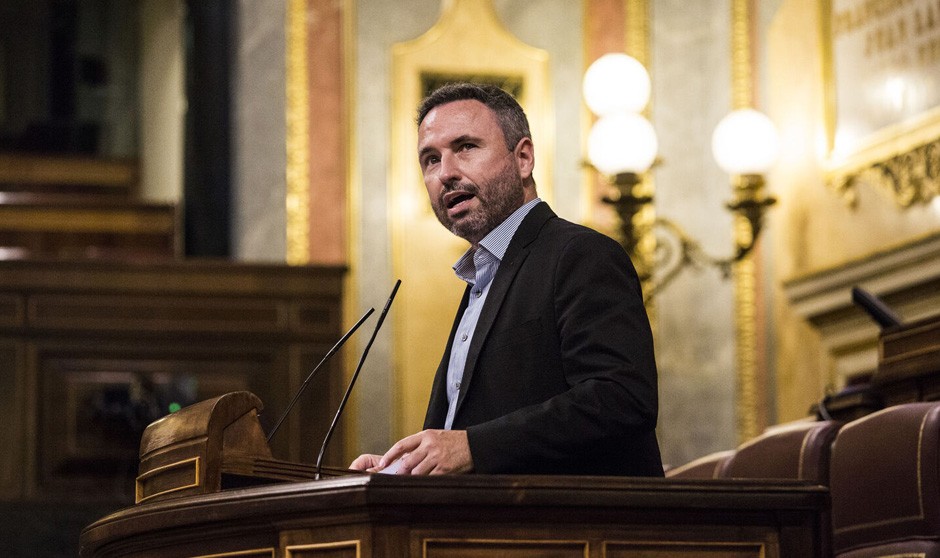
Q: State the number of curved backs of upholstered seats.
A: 3